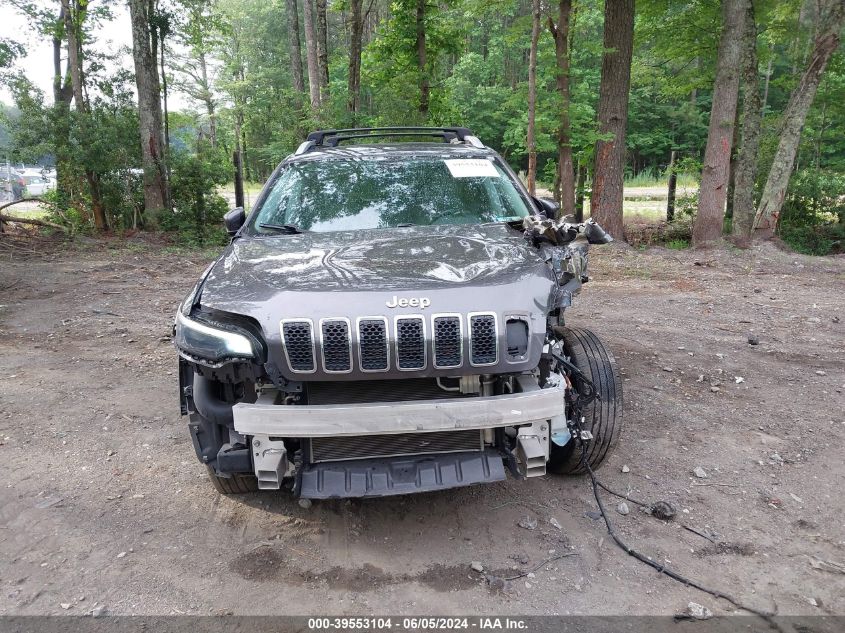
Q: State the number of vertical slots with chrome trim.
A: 6